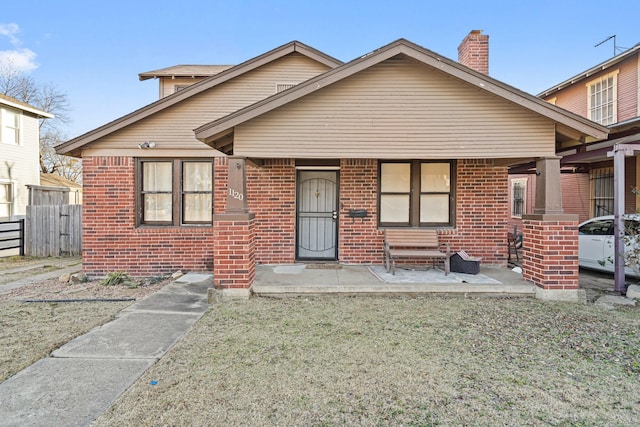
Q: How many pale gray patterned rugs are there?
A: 1